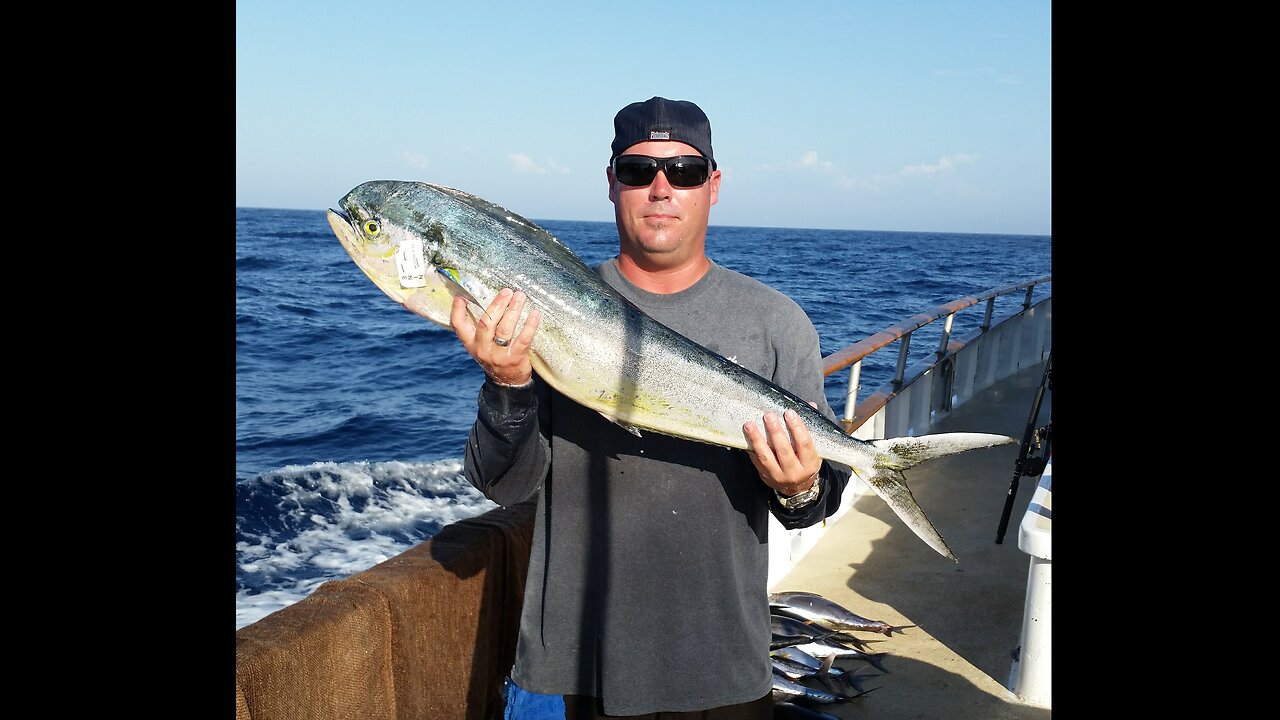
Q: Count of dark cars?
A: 0